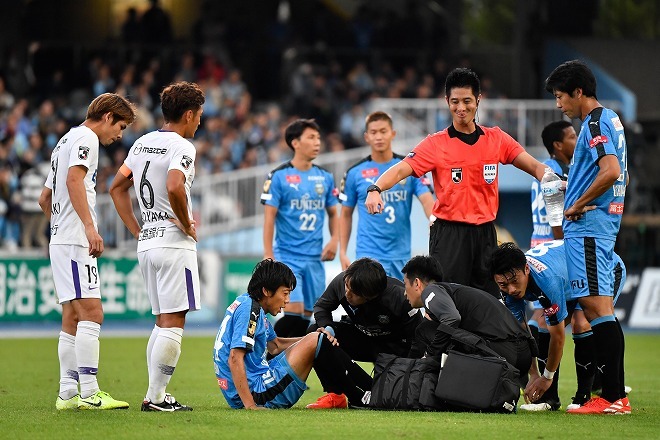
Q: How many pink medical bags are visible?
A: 0